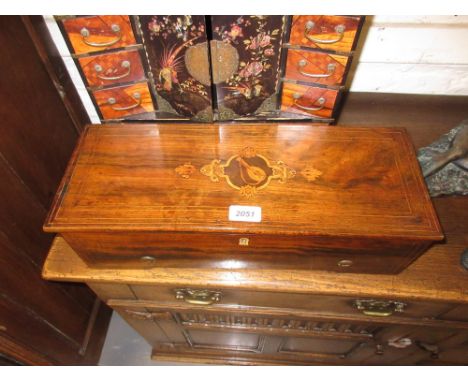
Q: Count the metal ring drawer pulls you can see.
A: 8